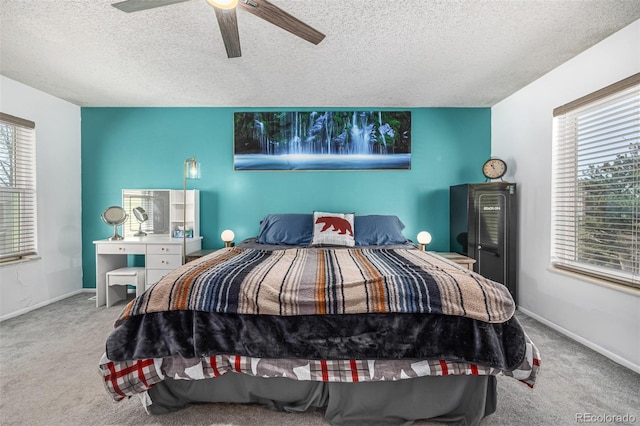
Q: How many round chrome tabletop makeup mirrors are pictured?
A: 2